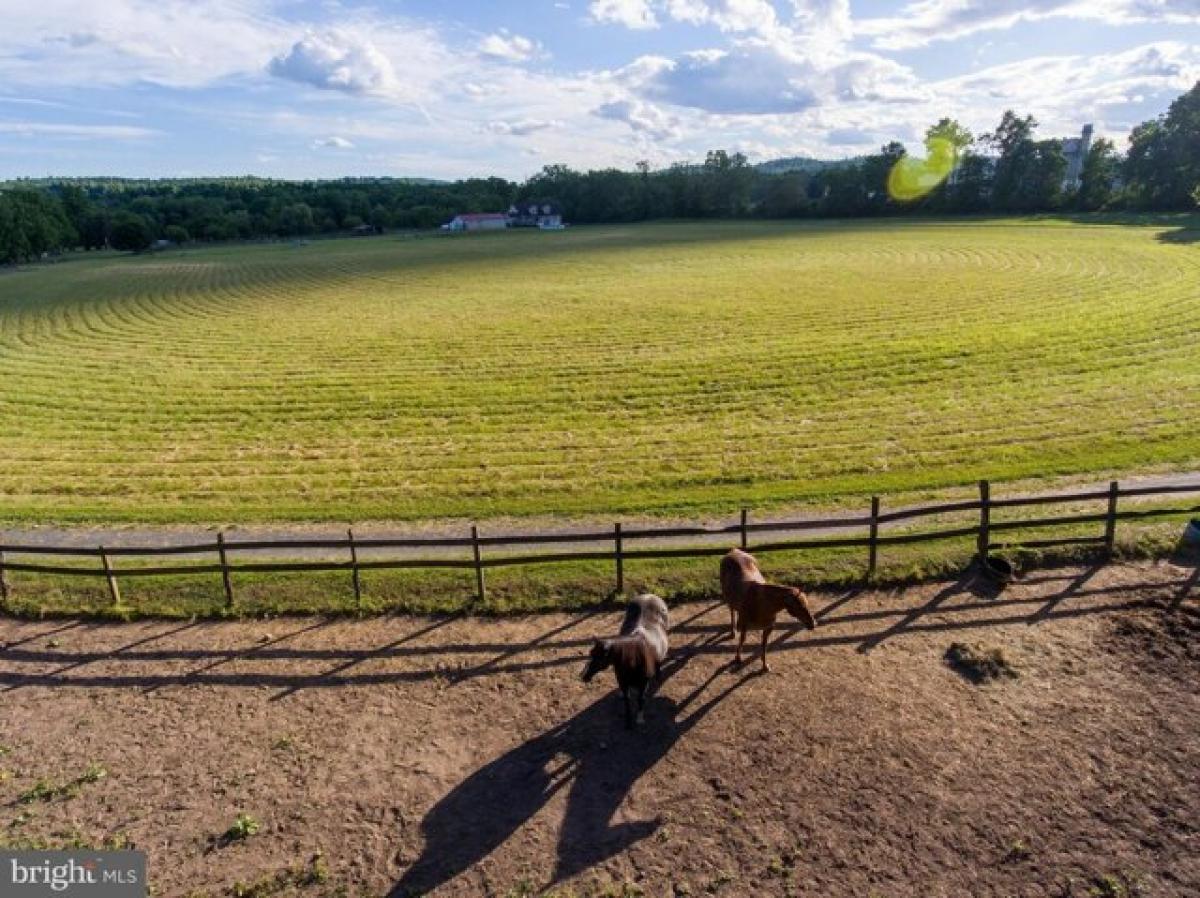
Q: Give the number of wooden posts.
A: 10